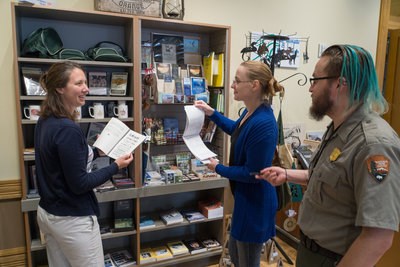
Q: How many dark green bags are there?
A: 3